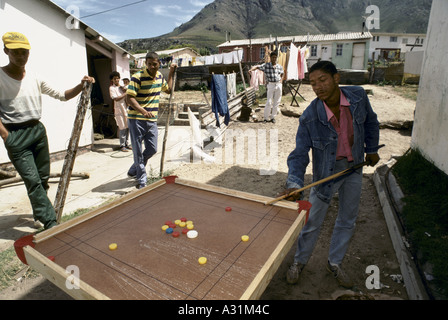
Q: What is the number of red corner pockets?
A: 3